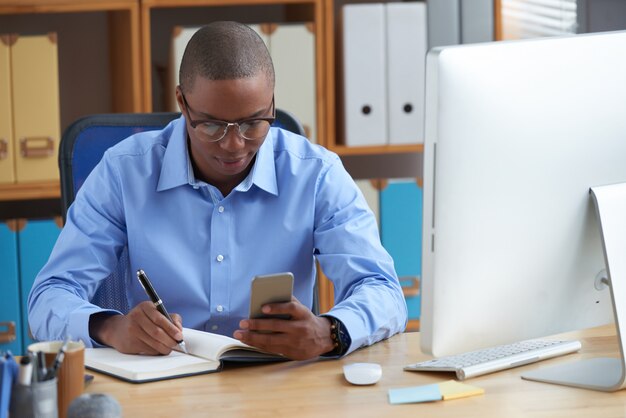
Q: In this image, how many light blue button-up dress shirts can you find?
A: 1